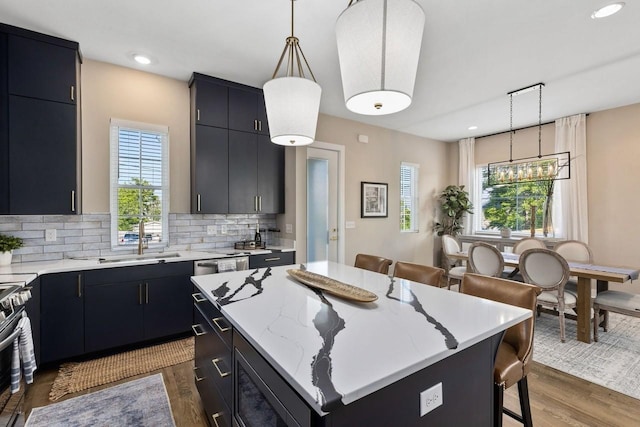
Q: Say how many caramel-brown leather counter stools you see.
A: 3